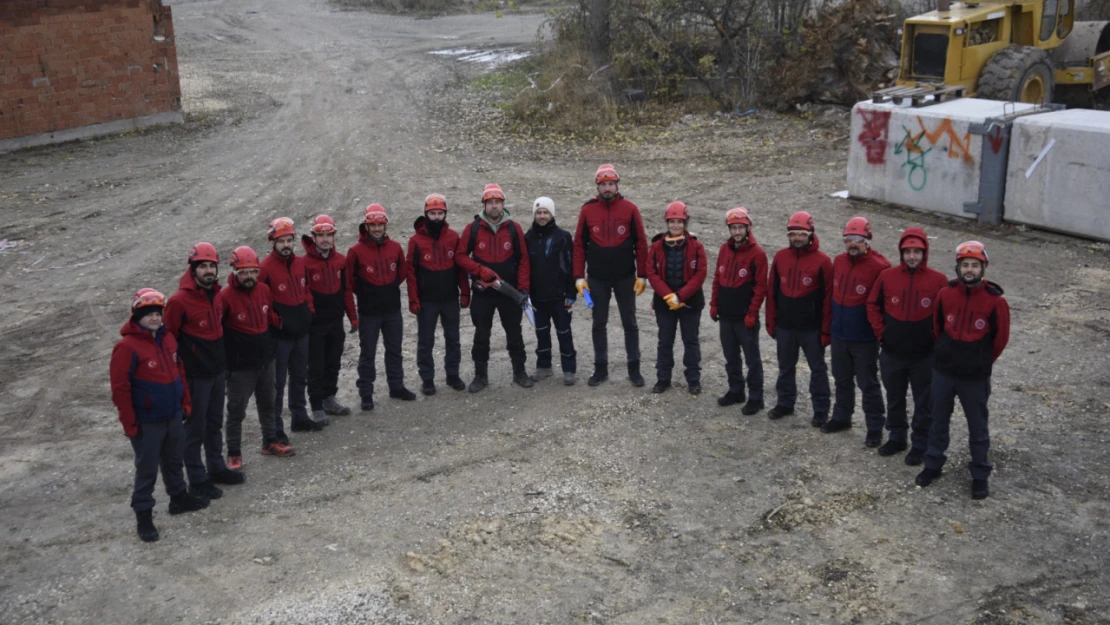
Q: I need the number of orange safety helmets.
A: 15